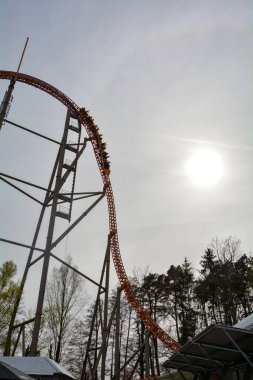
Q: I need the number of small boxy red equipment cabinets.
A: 0